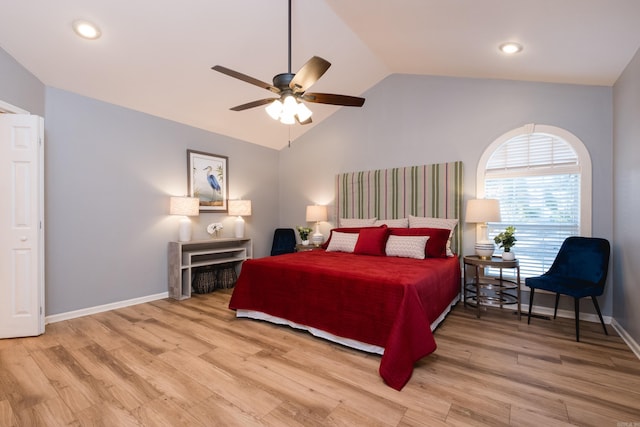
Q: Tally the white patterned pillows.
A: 5